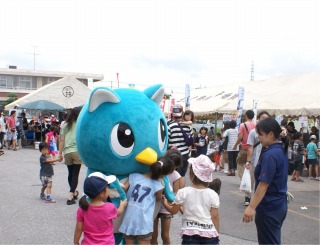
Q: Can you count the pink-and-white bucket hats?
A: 1